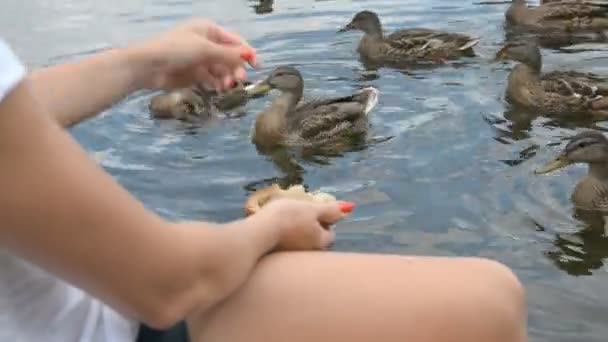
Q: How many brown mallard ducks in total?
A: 6